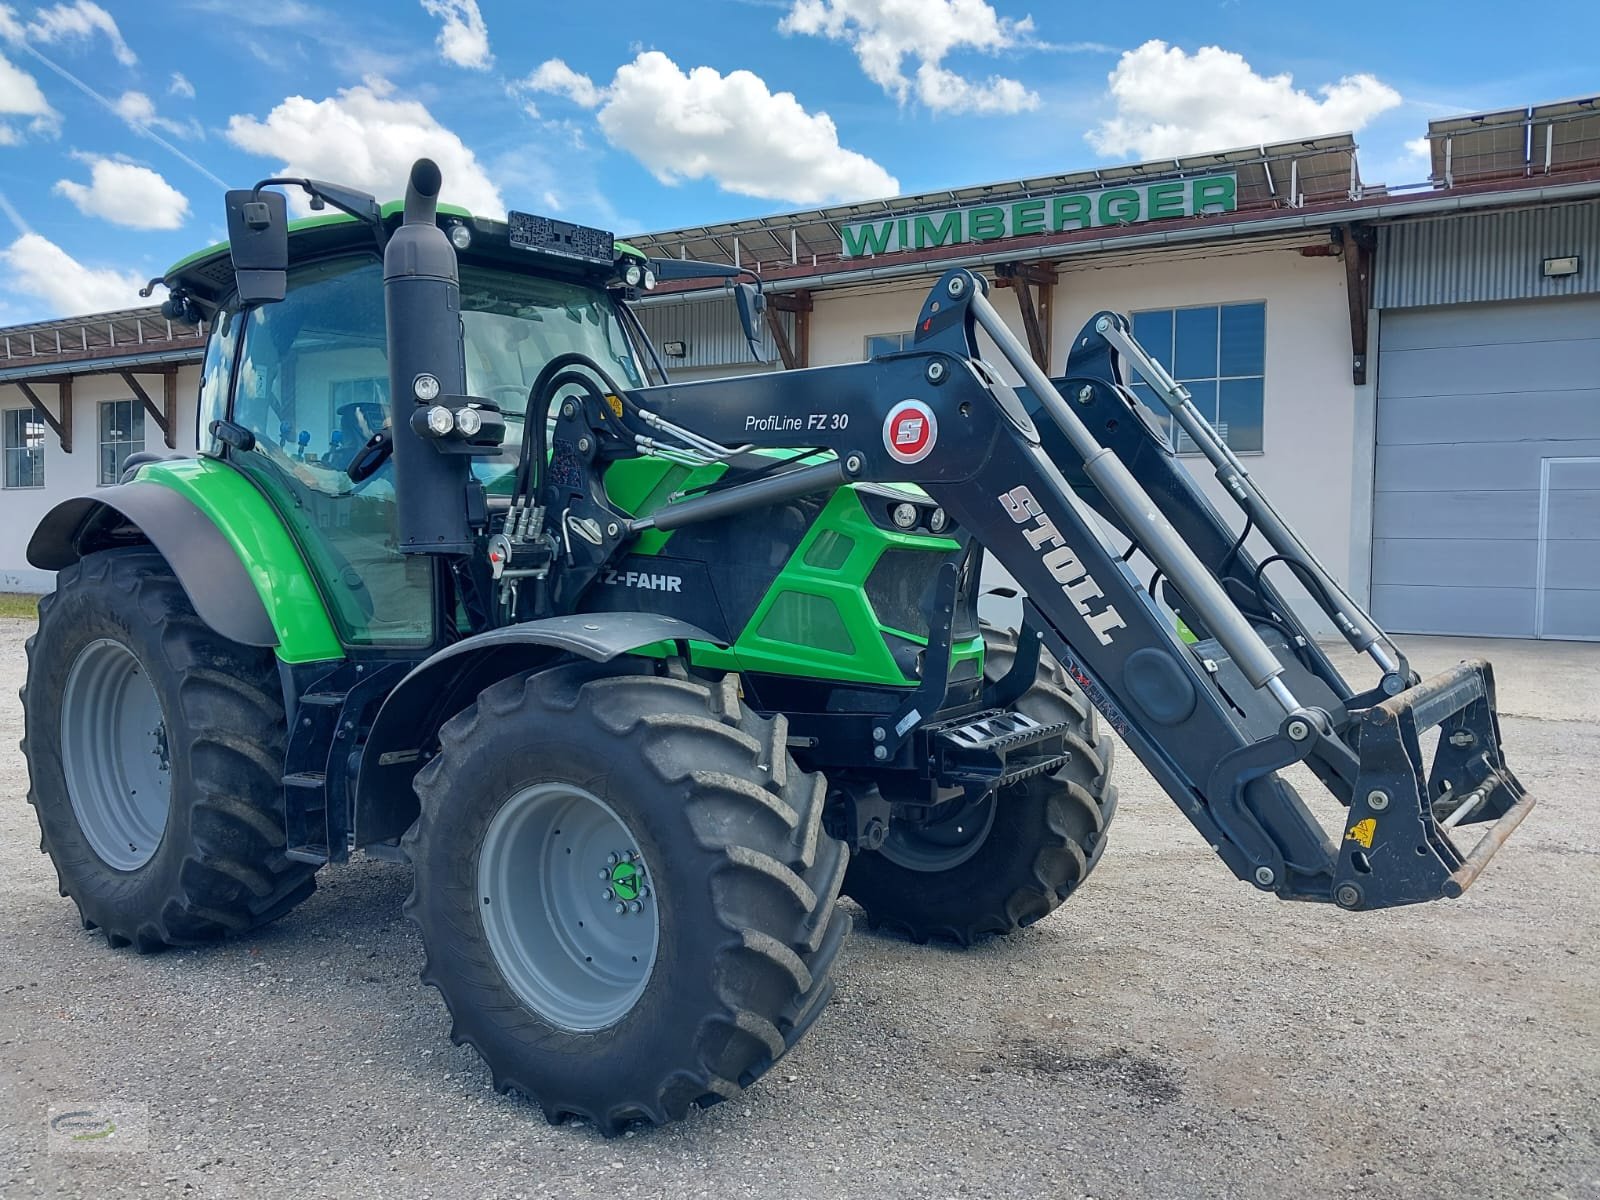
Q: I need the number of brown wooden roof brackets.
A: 5